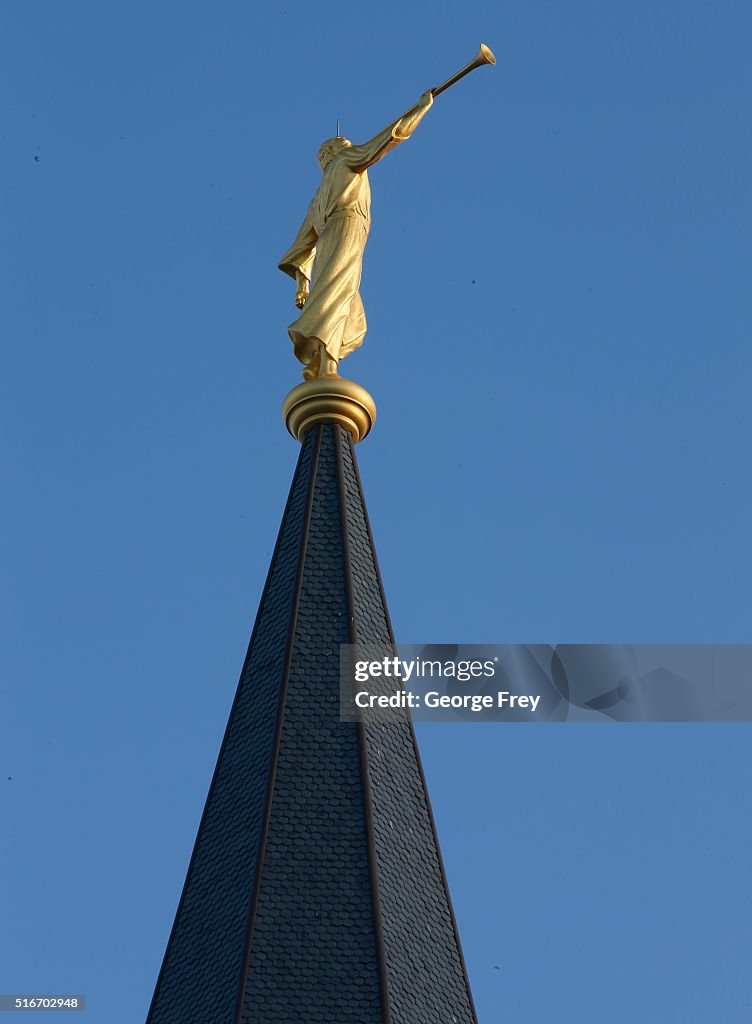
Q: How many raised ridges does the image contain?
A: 4